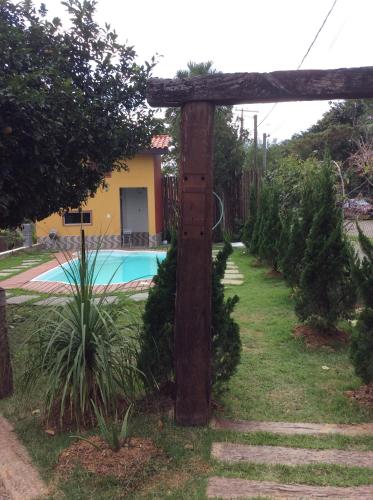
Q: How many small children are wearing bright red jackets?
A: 0